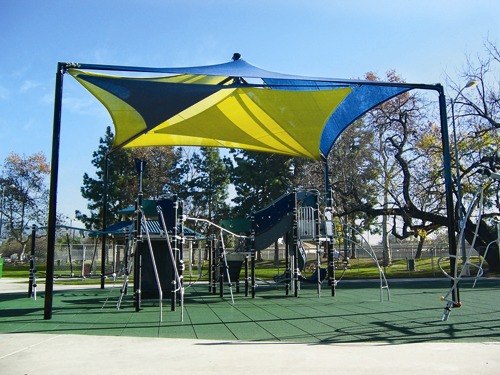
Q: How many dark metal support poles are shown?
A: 4